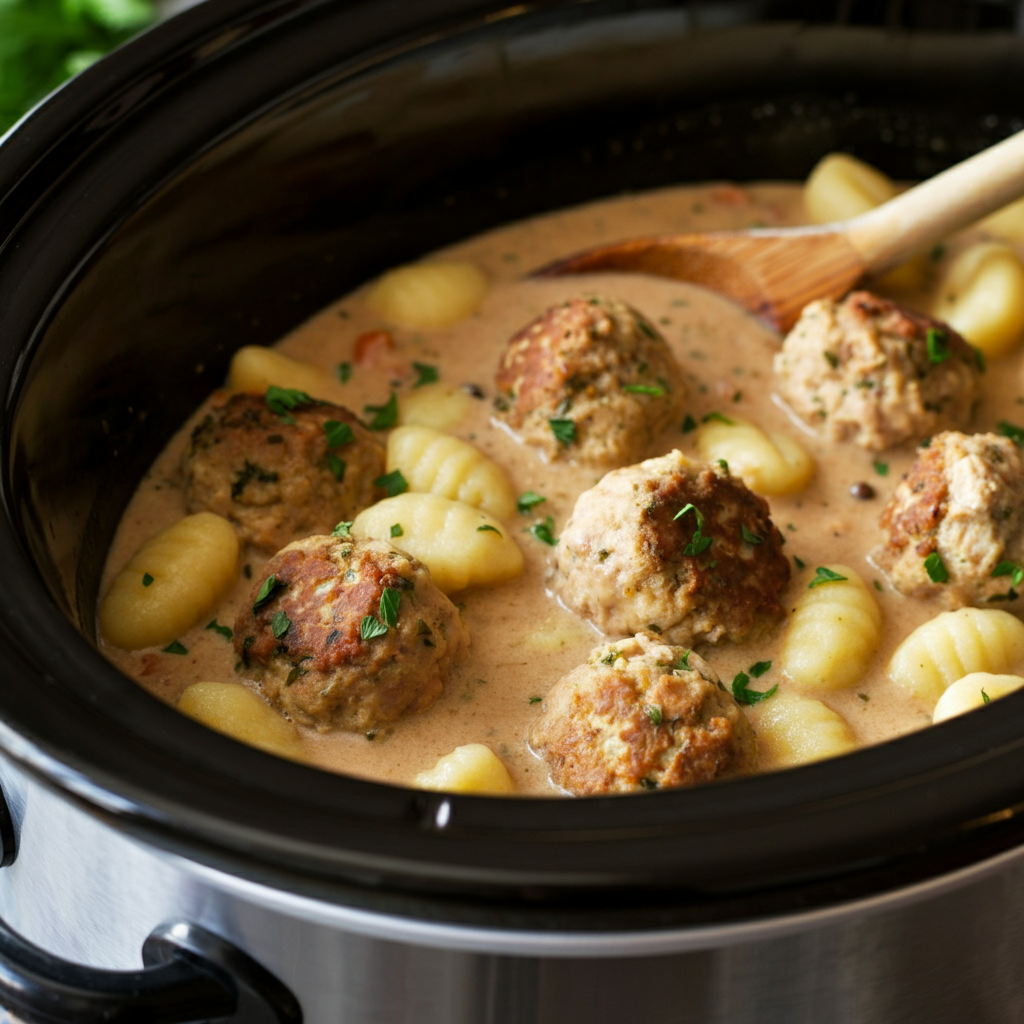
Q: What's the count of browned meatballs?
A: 7